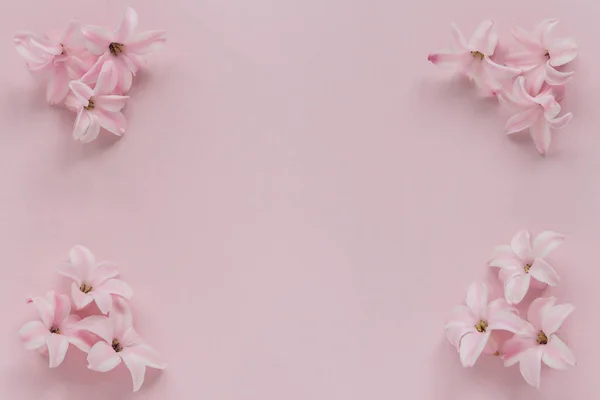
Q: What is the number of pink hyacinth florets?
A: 12